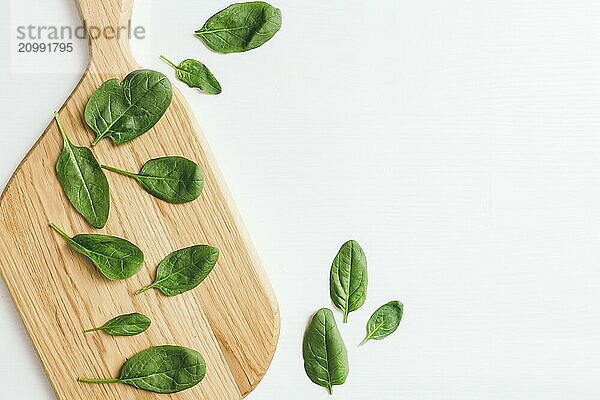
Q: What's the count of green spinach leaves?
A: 12